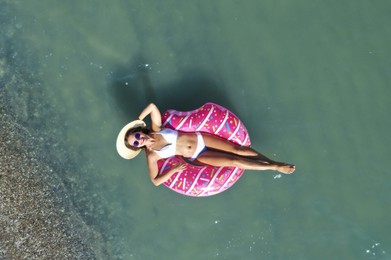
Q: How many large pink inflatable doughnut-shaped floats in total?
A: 1